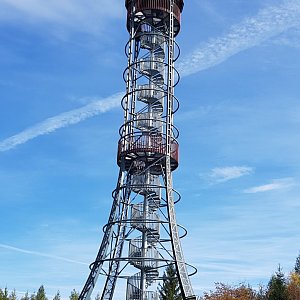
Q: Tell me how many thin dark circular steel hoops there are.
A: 7